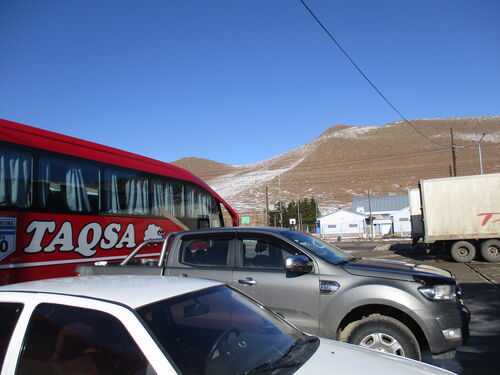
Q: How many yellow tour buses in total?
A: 0